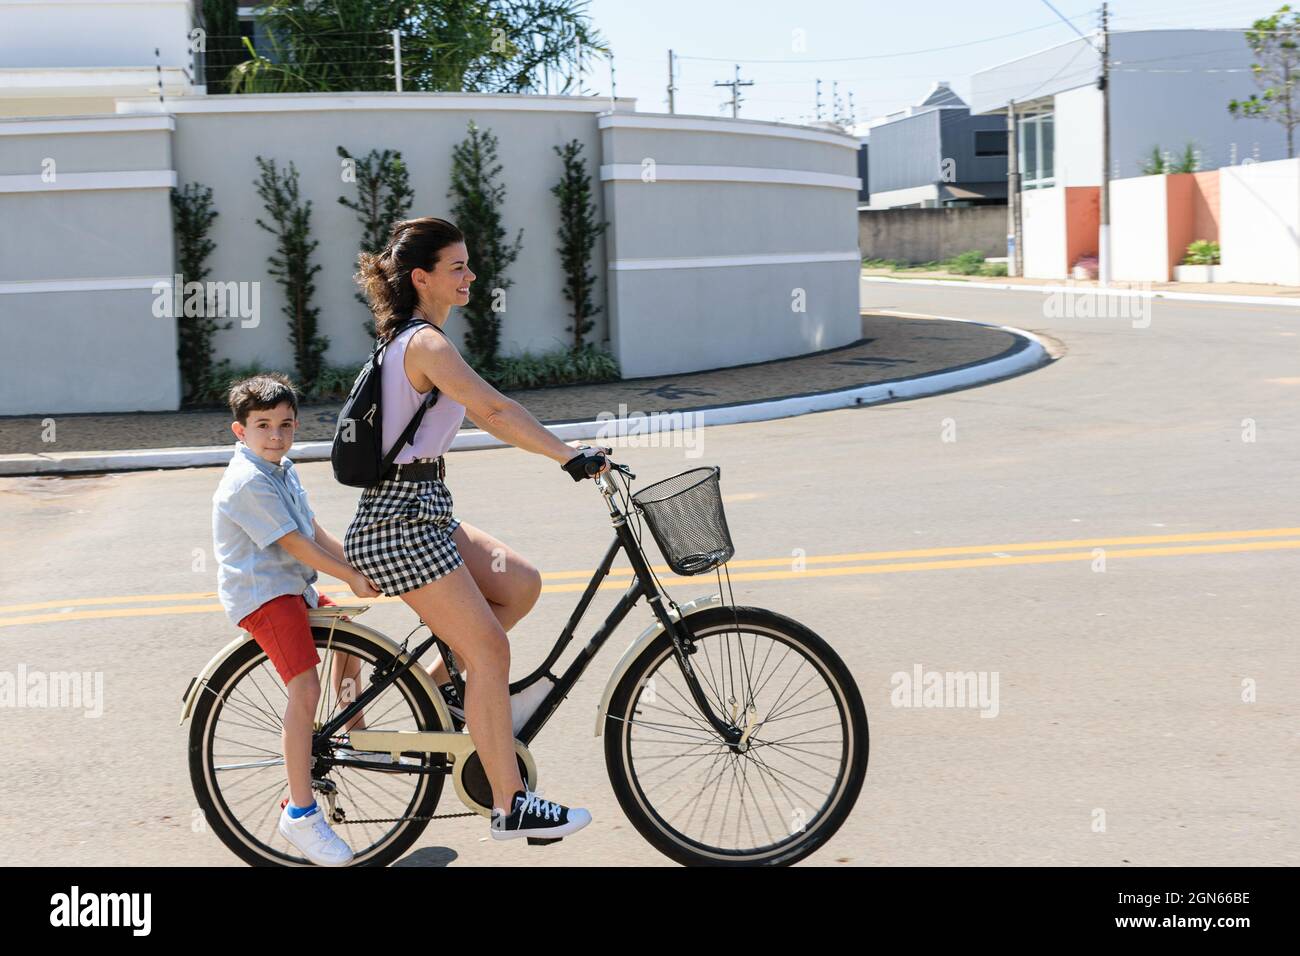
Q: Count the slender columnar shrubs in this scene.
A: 5